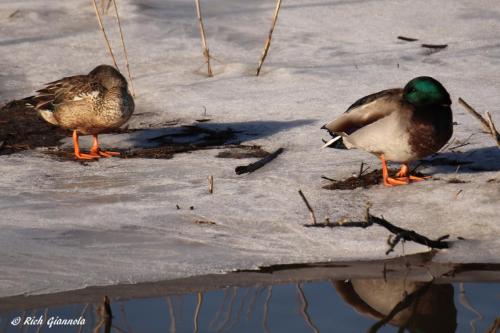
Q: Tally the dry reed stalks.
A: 4